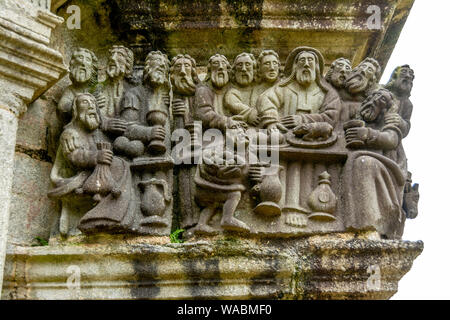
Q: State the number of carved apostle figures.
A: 12